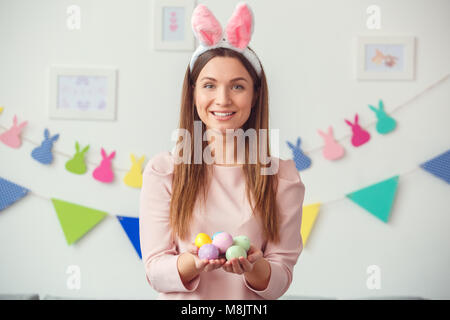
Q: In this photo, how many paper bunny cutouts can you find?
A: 9